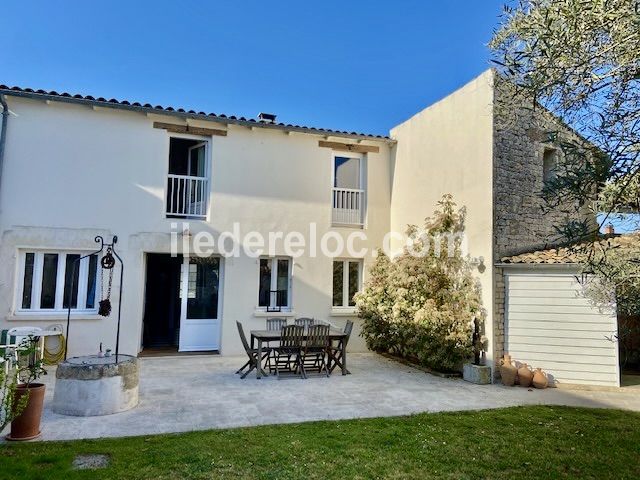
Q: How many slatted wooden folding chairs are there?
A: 6